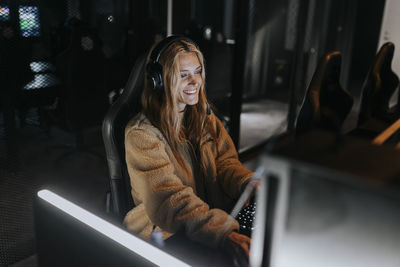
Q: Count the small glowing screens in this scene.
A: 2